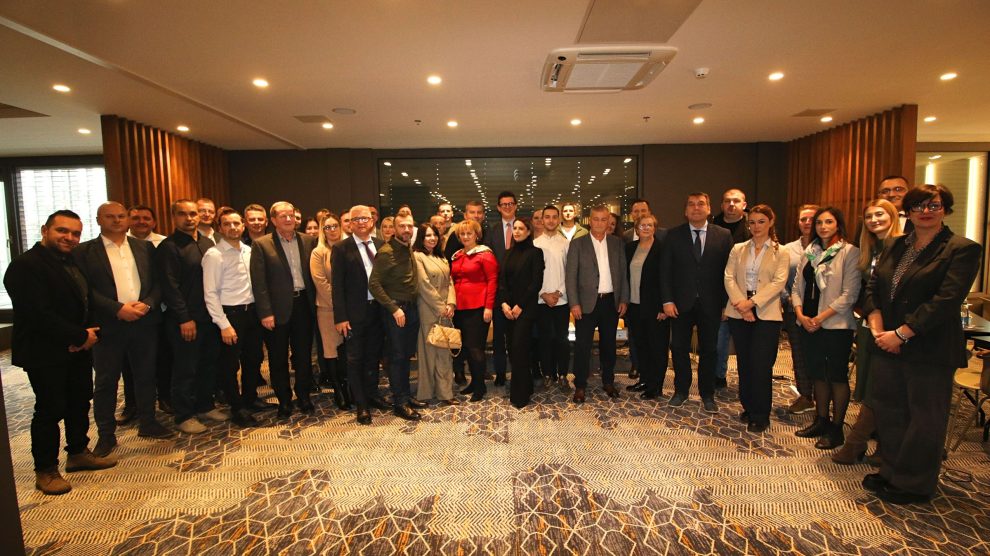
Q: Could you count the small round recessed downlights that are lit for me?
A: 13